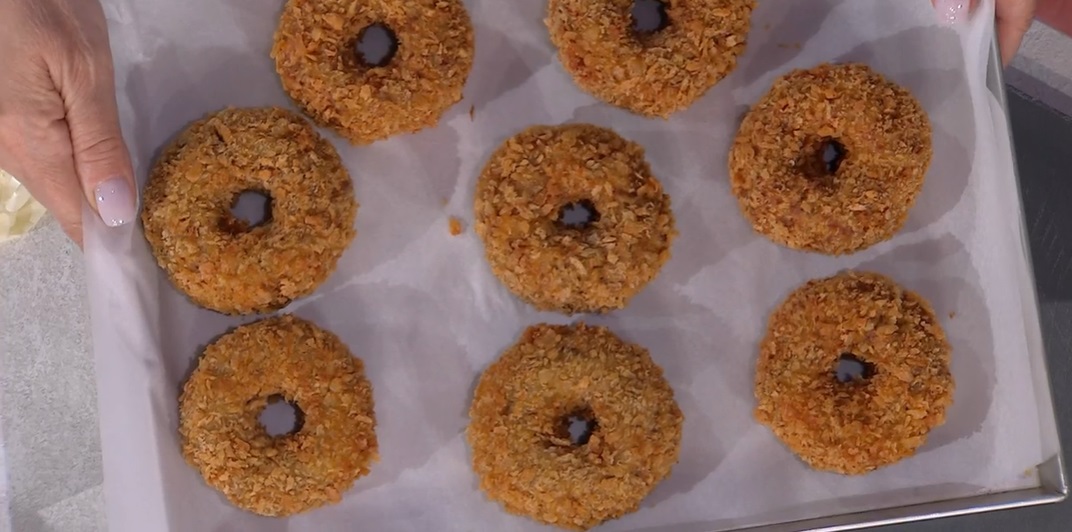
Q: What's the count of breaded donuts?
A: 8